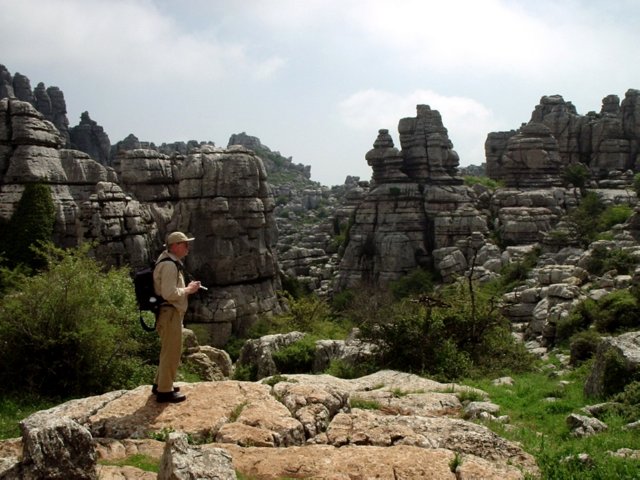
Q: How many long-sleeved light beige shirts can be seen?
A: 1